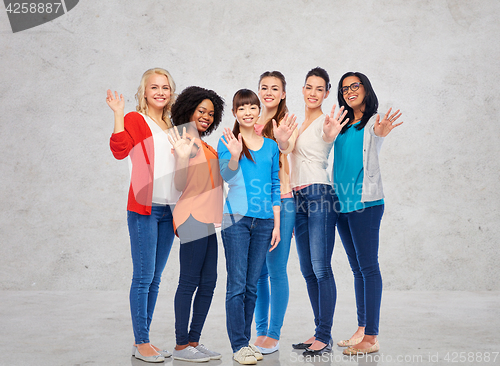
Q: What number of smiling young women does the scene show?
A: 6